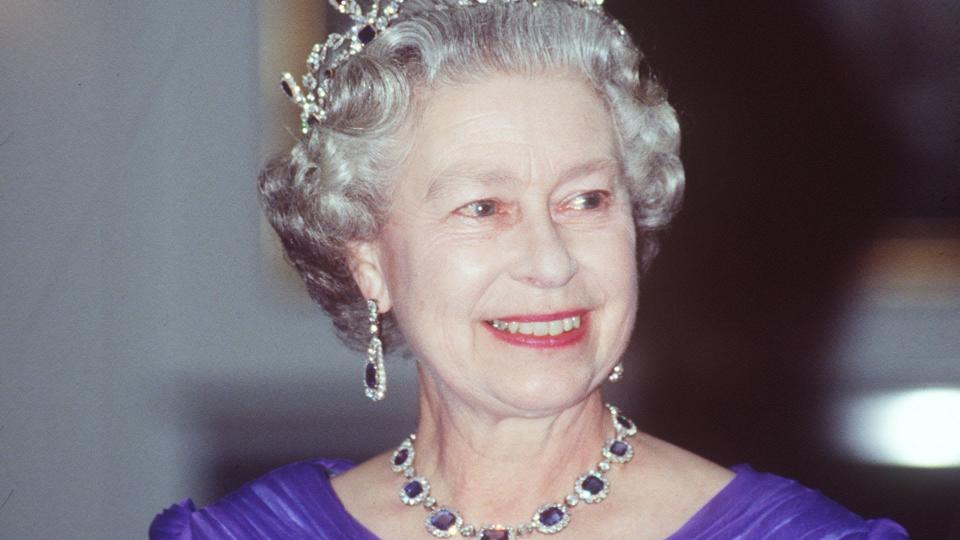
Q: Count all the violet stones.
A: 12